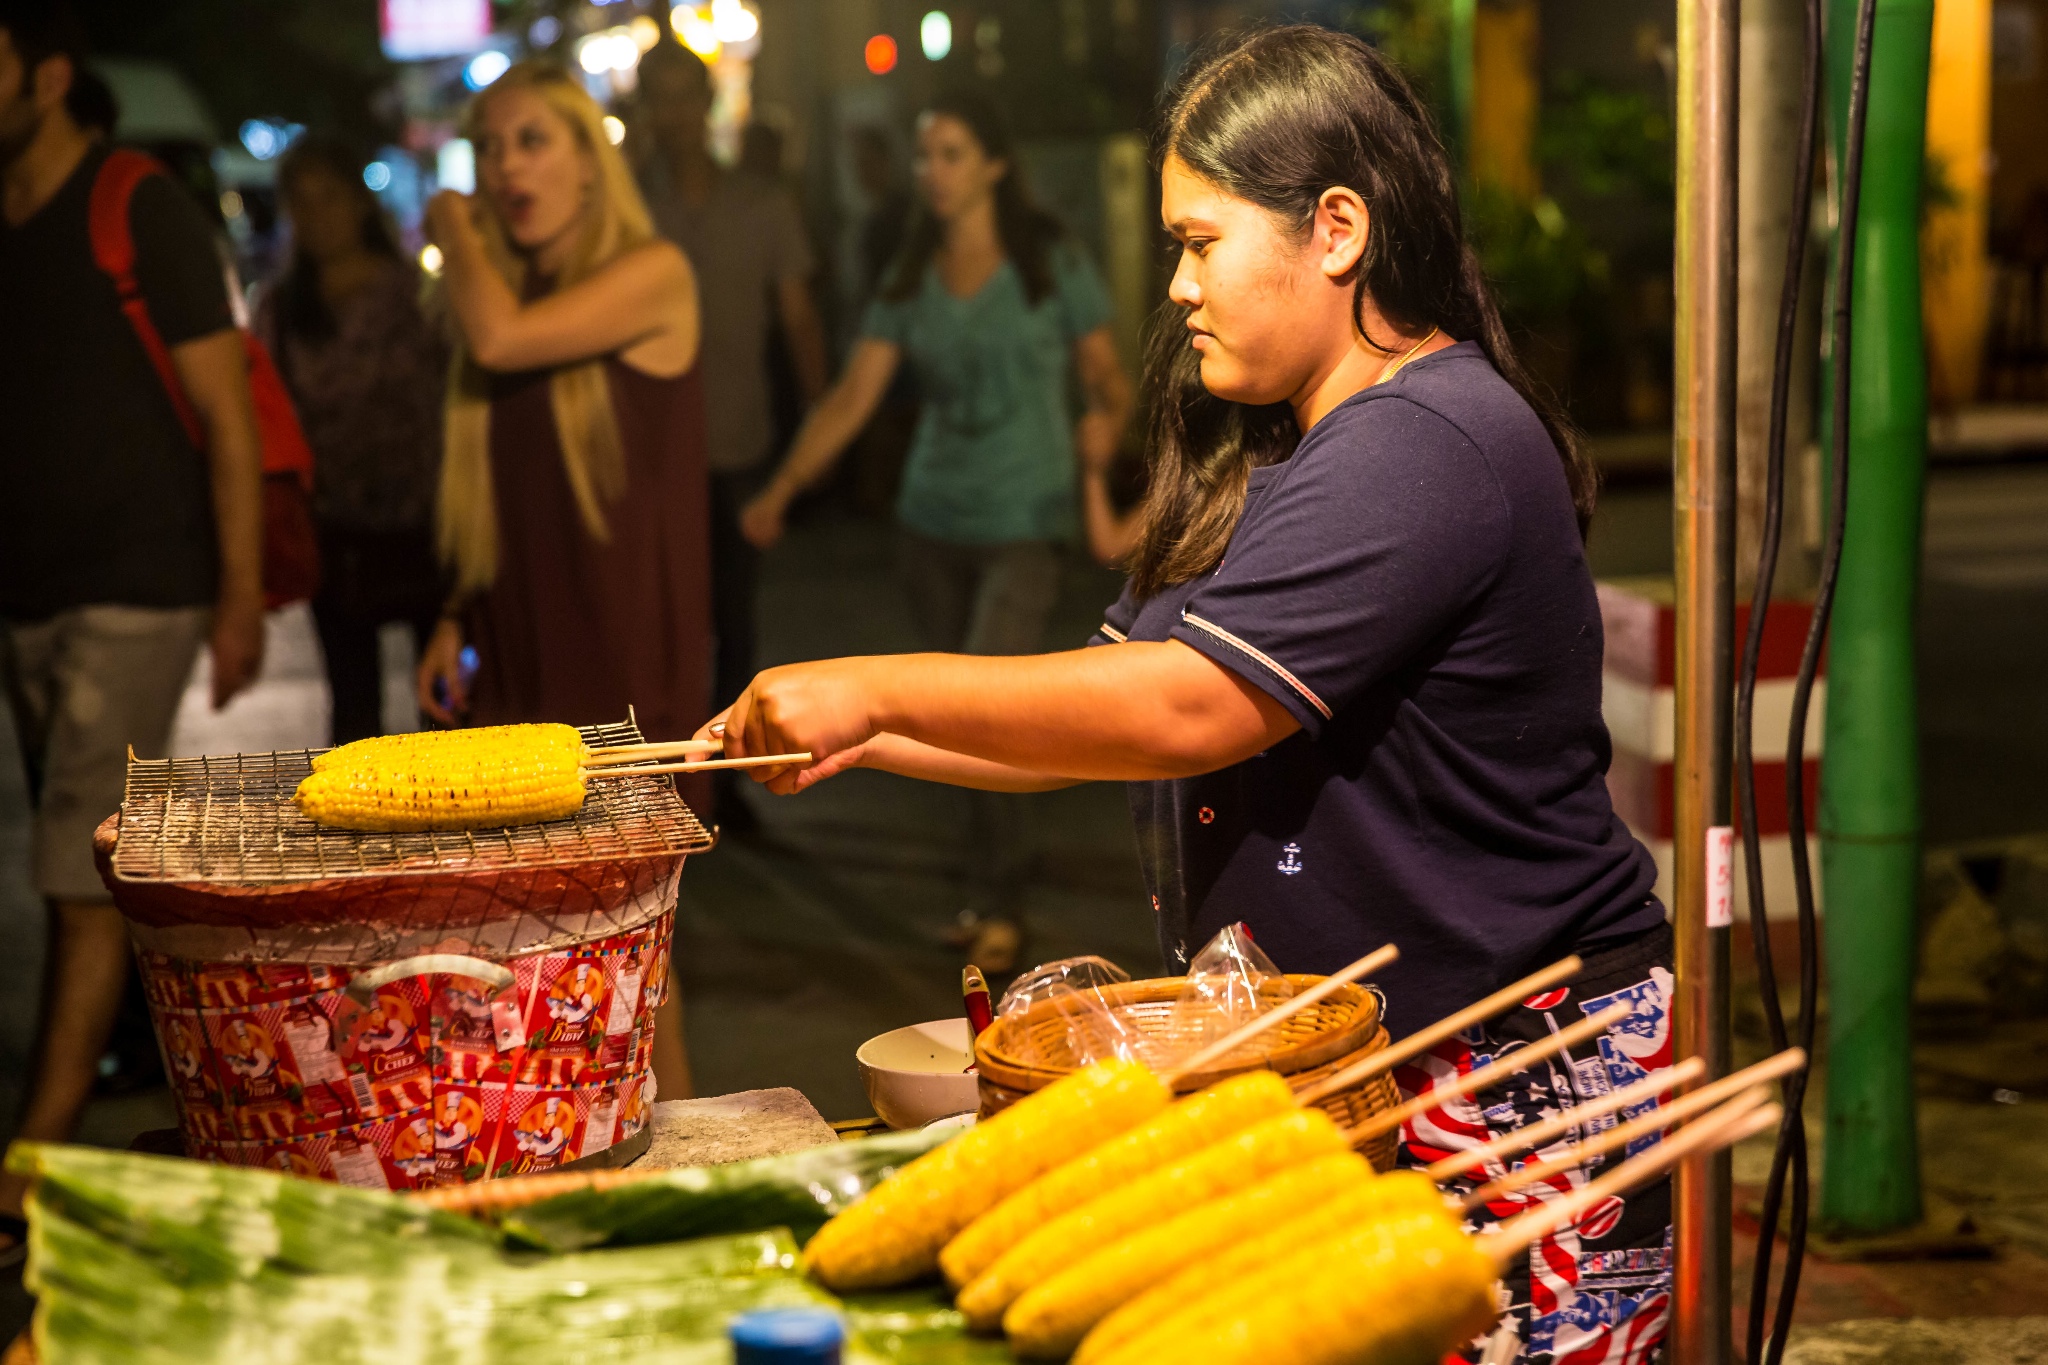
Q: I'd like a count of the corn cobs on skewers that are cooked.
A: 2